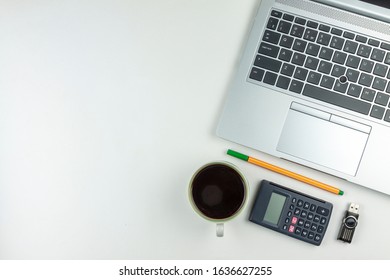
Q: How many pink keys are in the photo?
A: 2